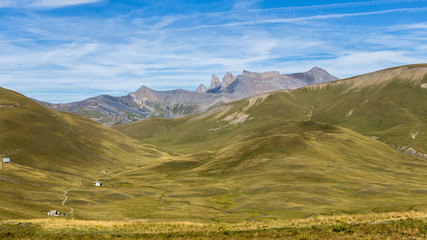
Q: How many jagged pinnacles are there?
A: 3